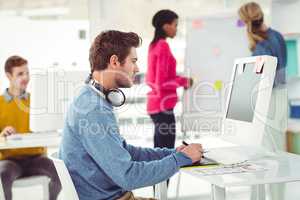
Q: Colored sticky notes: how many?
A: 5